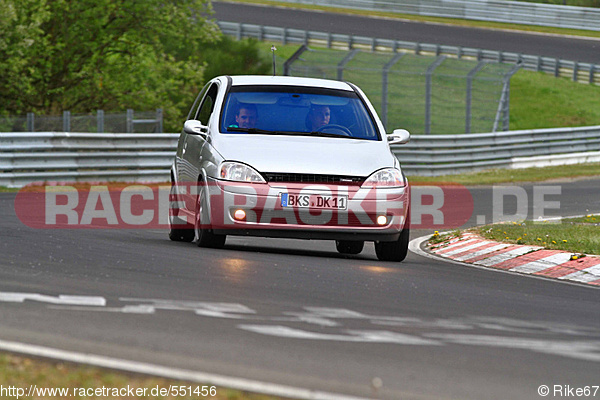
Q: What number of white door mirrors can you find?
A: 2